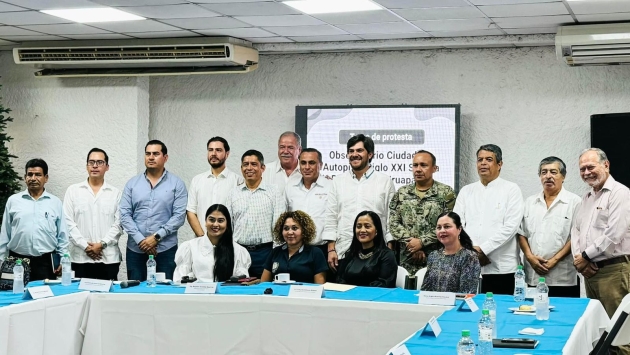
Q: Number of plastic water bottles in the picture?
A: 8